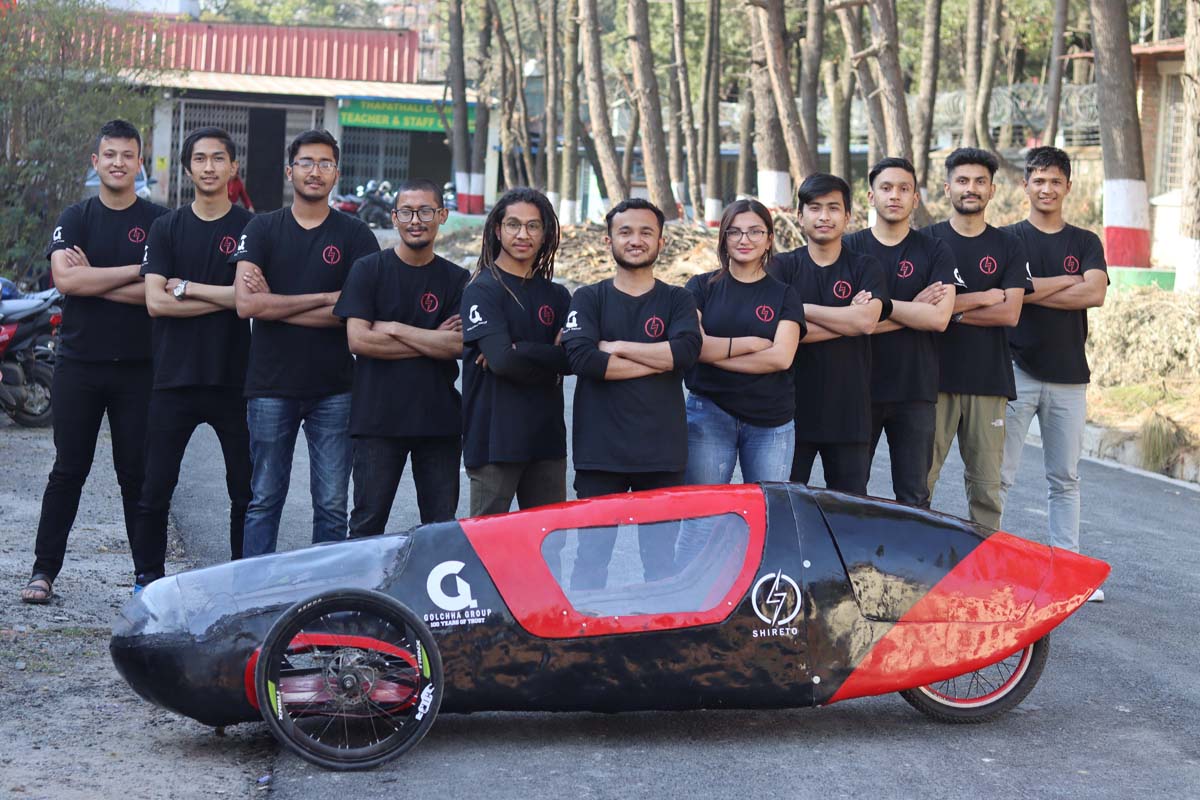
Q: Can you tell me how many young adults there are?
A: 11